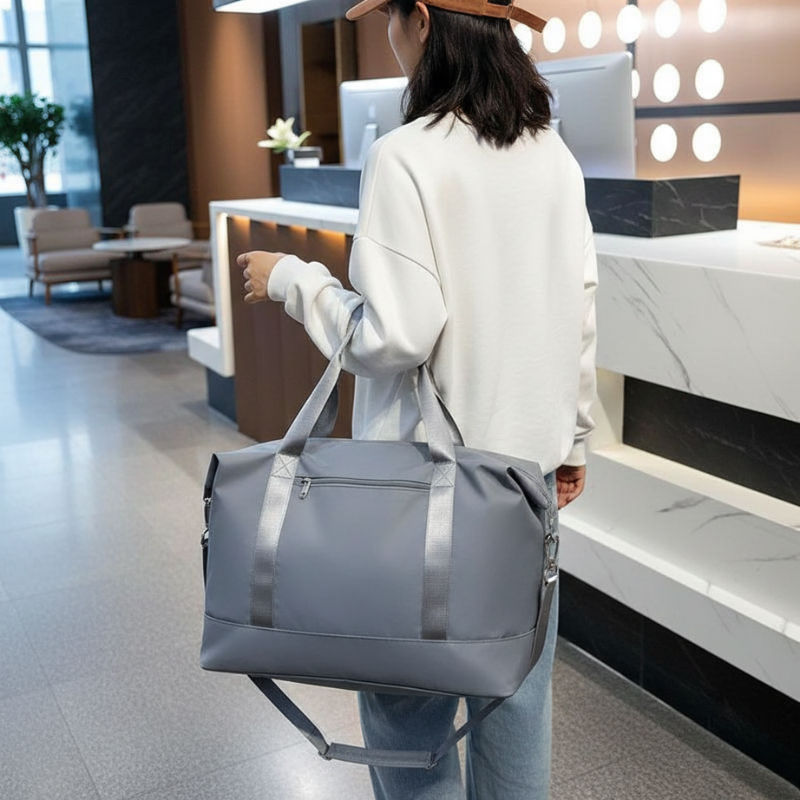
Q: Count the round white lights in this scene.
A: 11